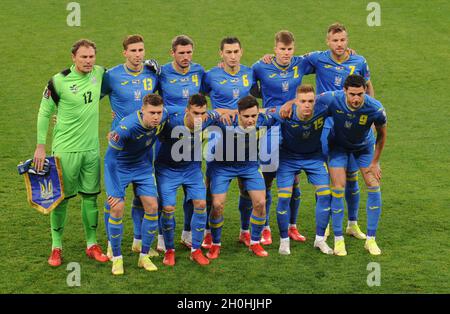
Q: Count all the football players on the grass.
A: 11